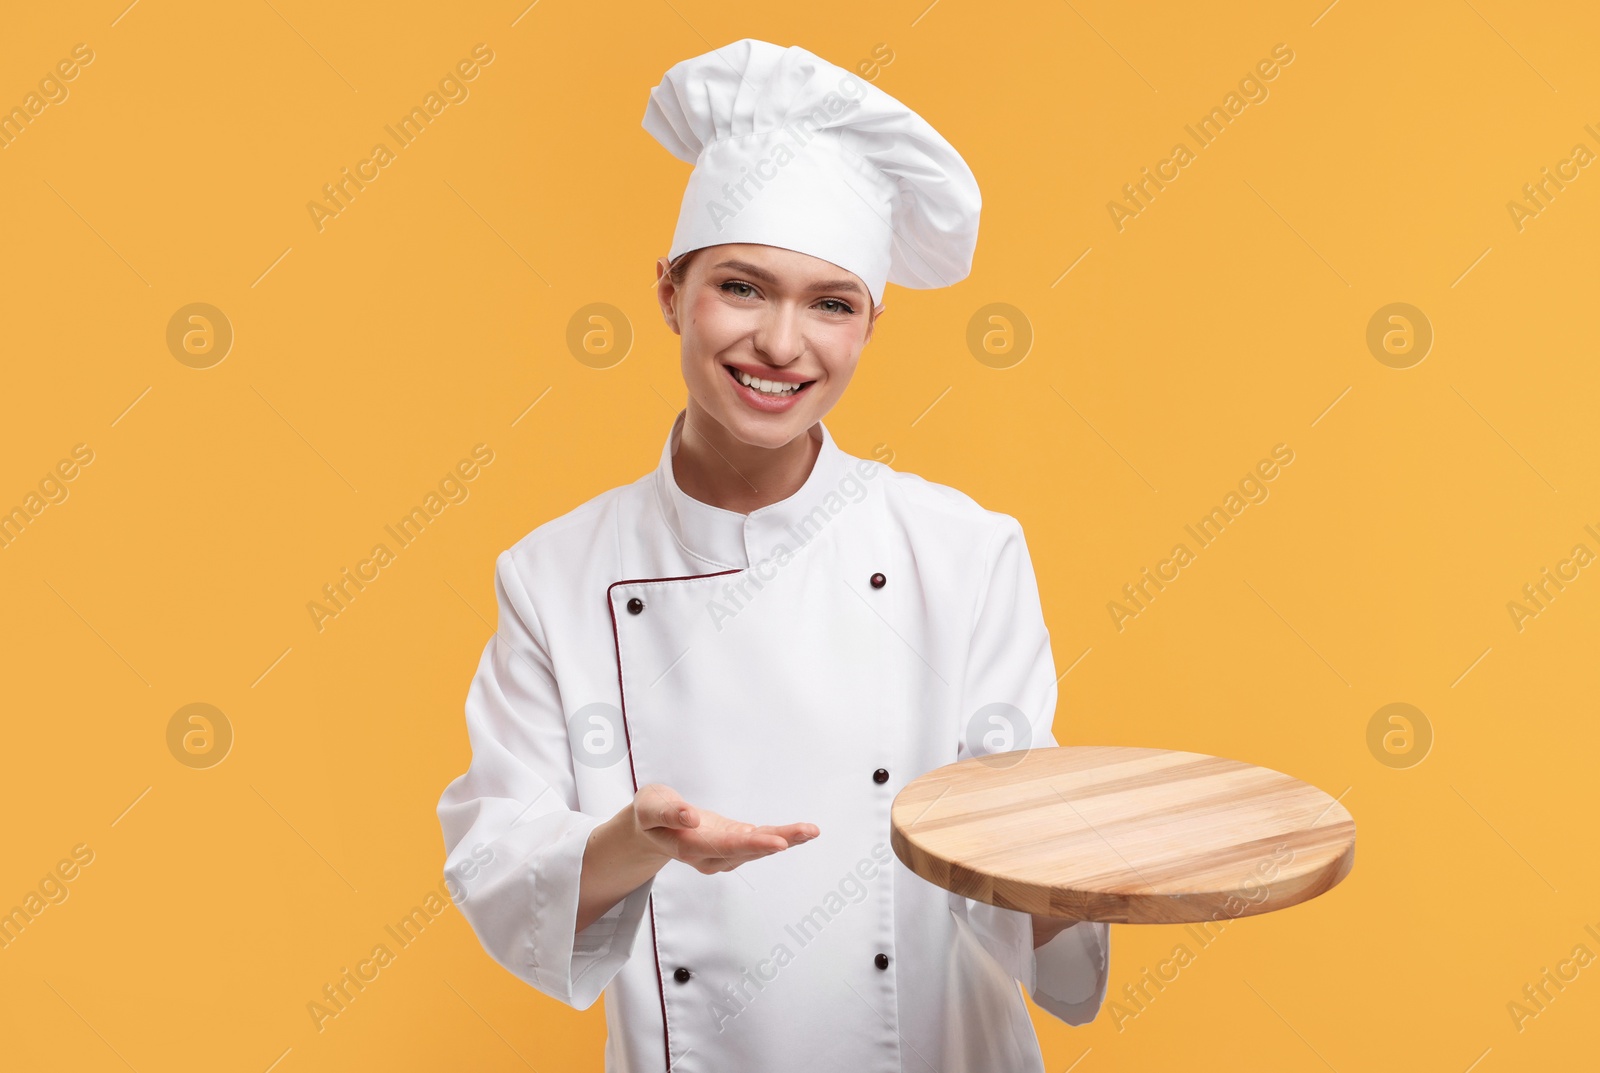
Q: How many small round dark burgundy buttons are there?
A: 5